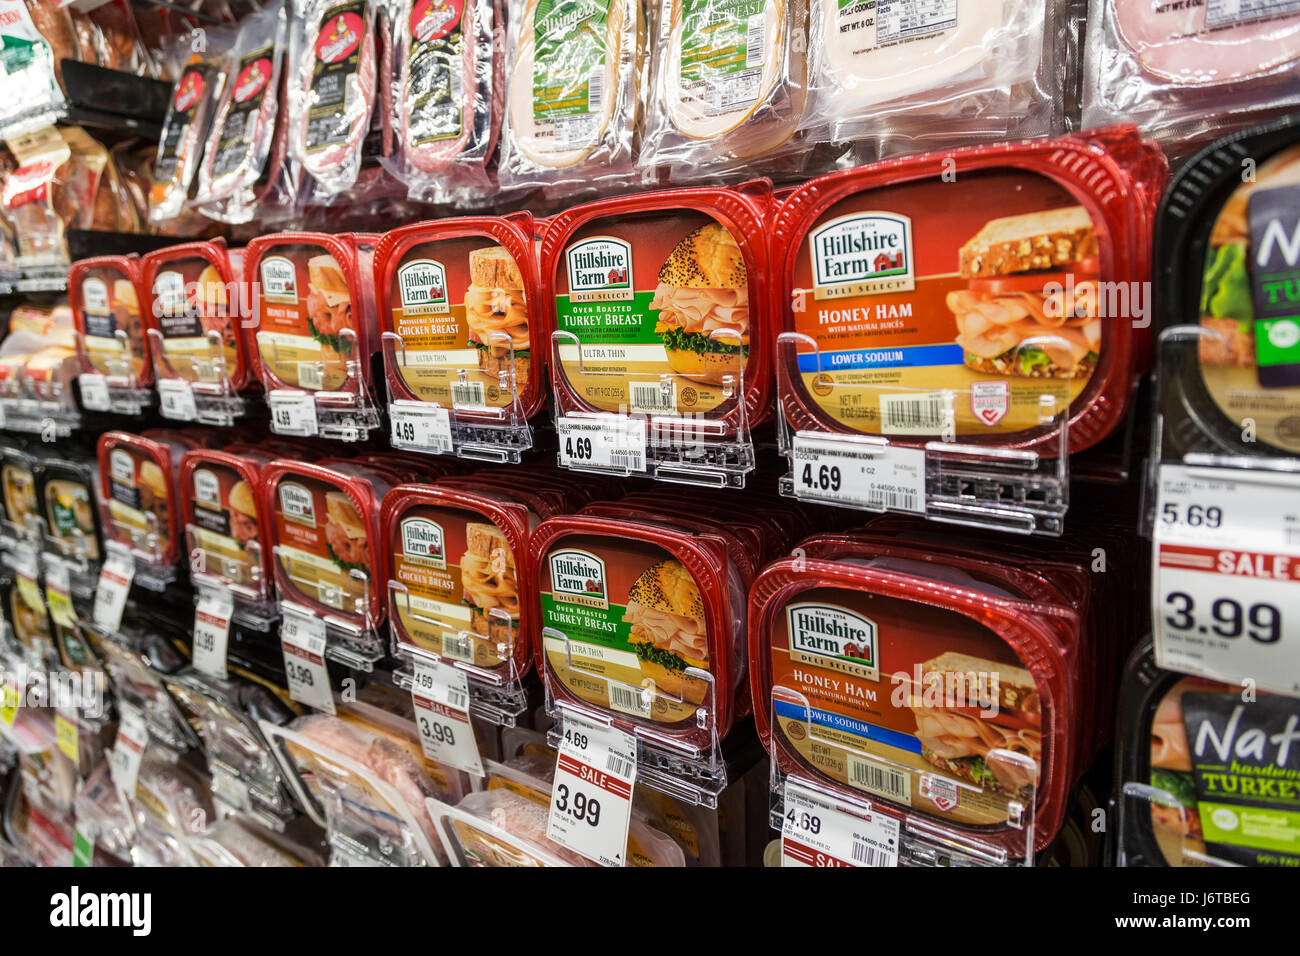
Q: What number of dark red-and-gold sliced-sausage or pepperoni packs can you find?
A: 4